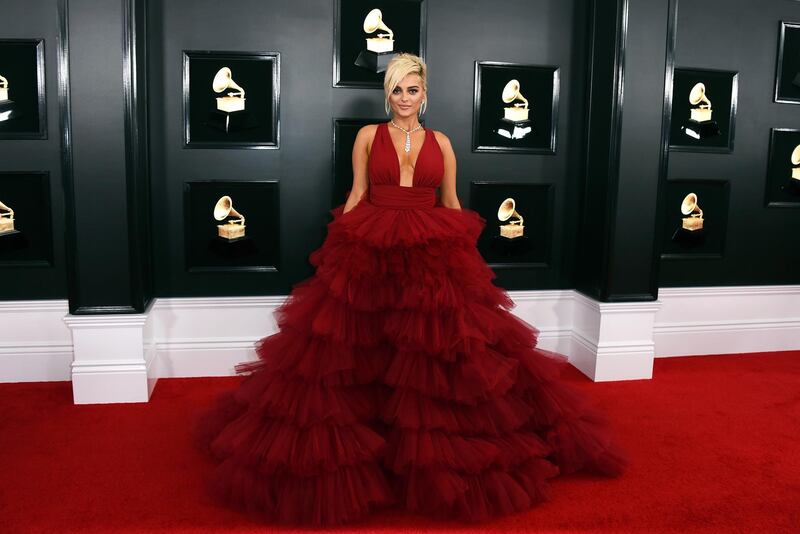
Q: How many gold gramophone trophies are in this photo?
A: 10